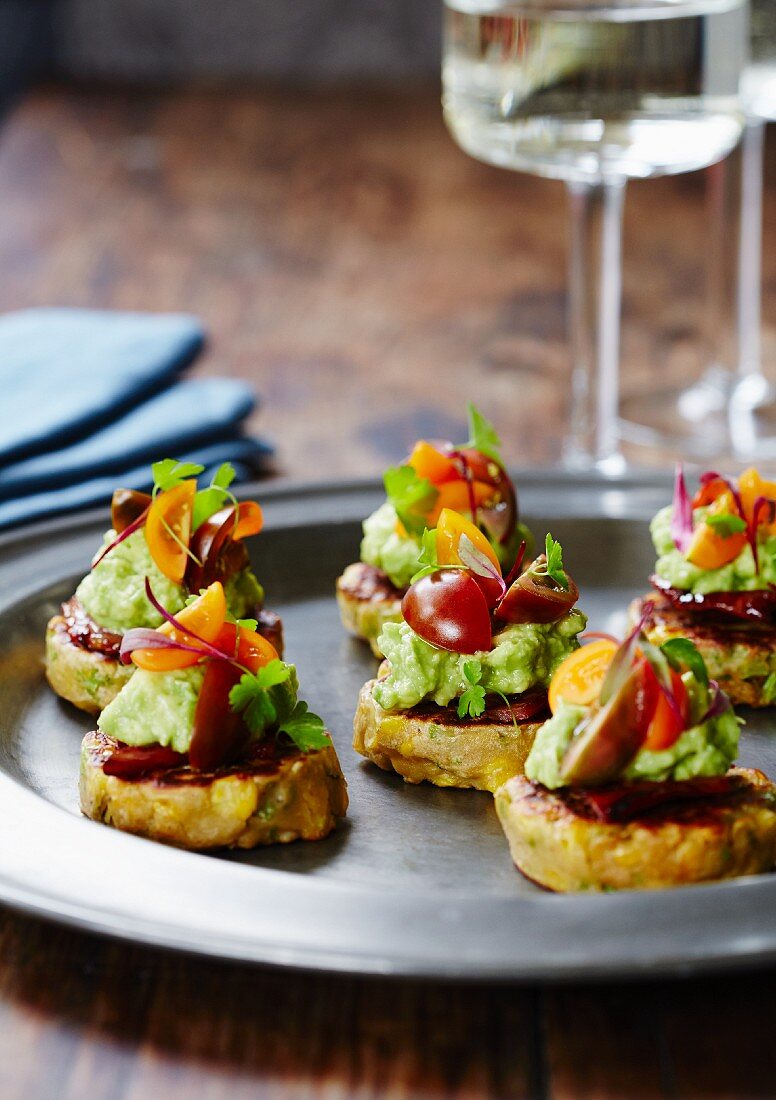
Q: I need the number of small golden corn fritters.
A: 6